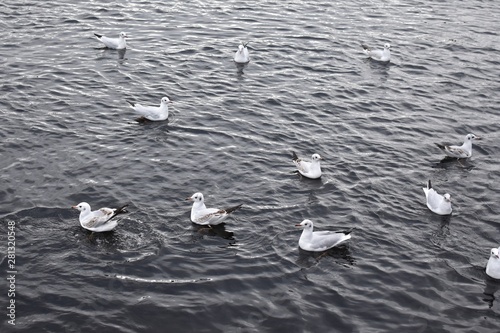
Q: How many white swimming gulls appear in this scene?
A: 11